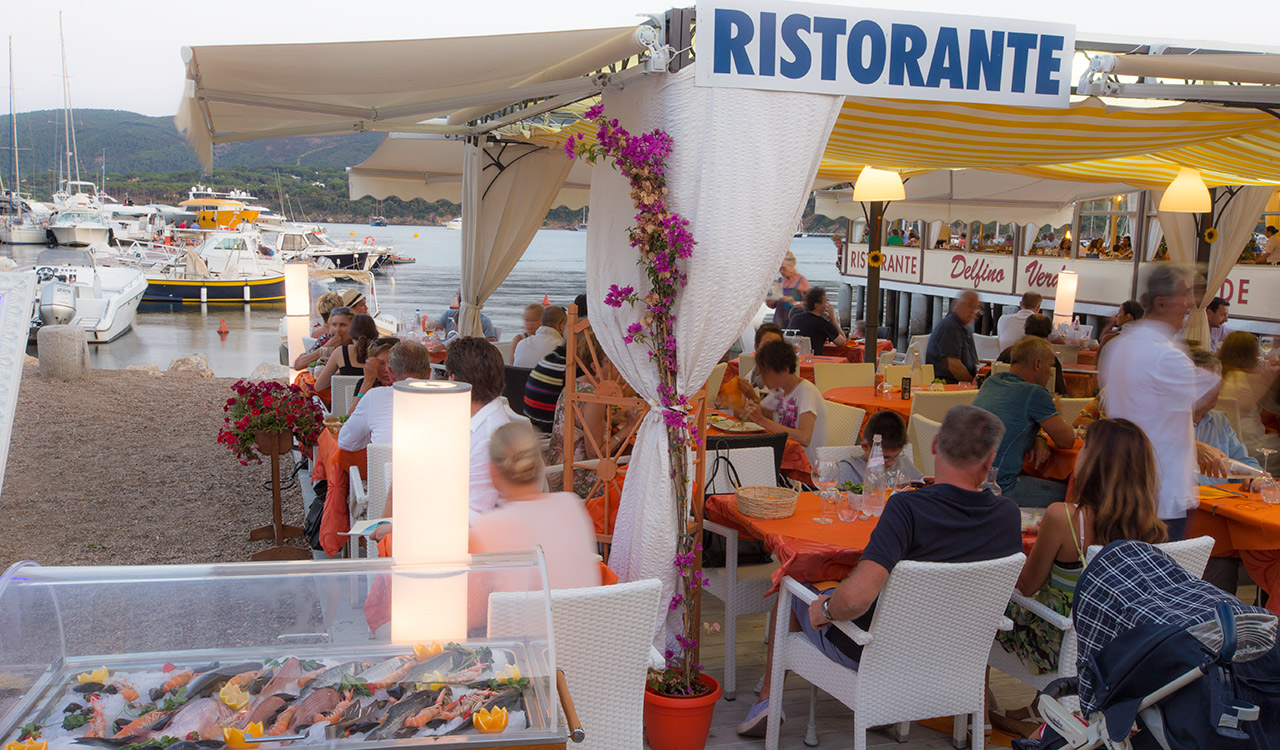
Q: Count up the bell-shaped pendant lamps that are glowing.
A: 2